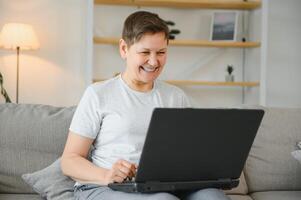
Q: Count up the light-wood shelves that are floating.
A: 3